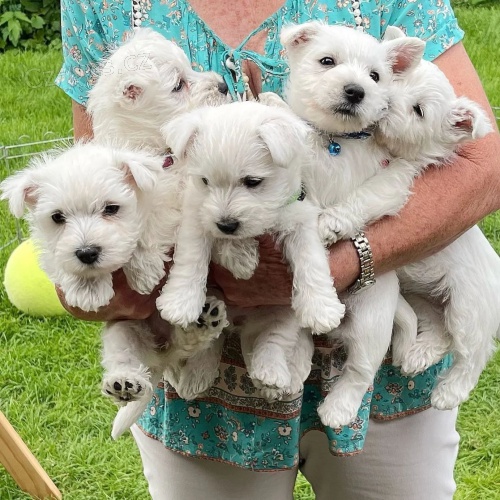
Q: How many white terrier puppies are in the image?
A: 5